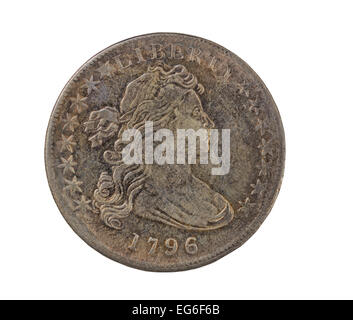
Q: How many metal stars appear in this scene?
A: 15